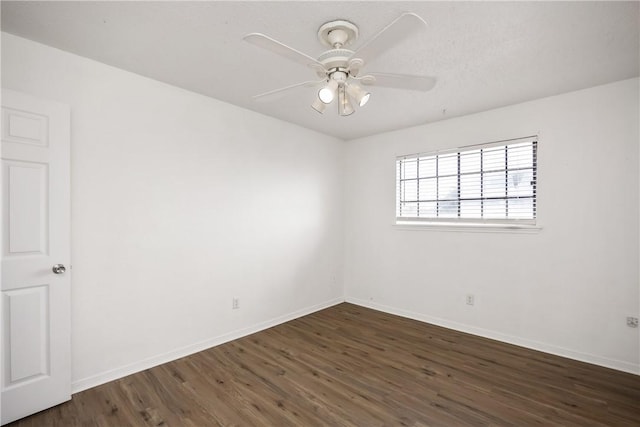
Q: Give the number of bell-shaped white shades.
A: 4